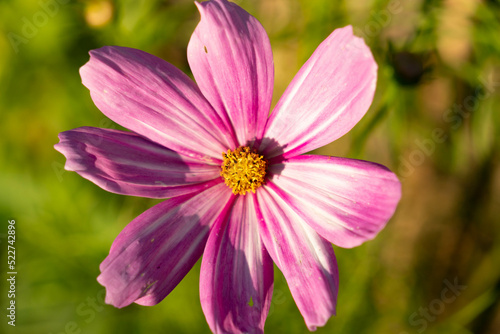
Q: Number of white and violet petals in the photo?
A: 8